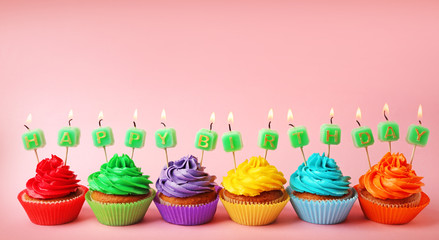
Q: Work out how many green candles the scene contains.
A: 13